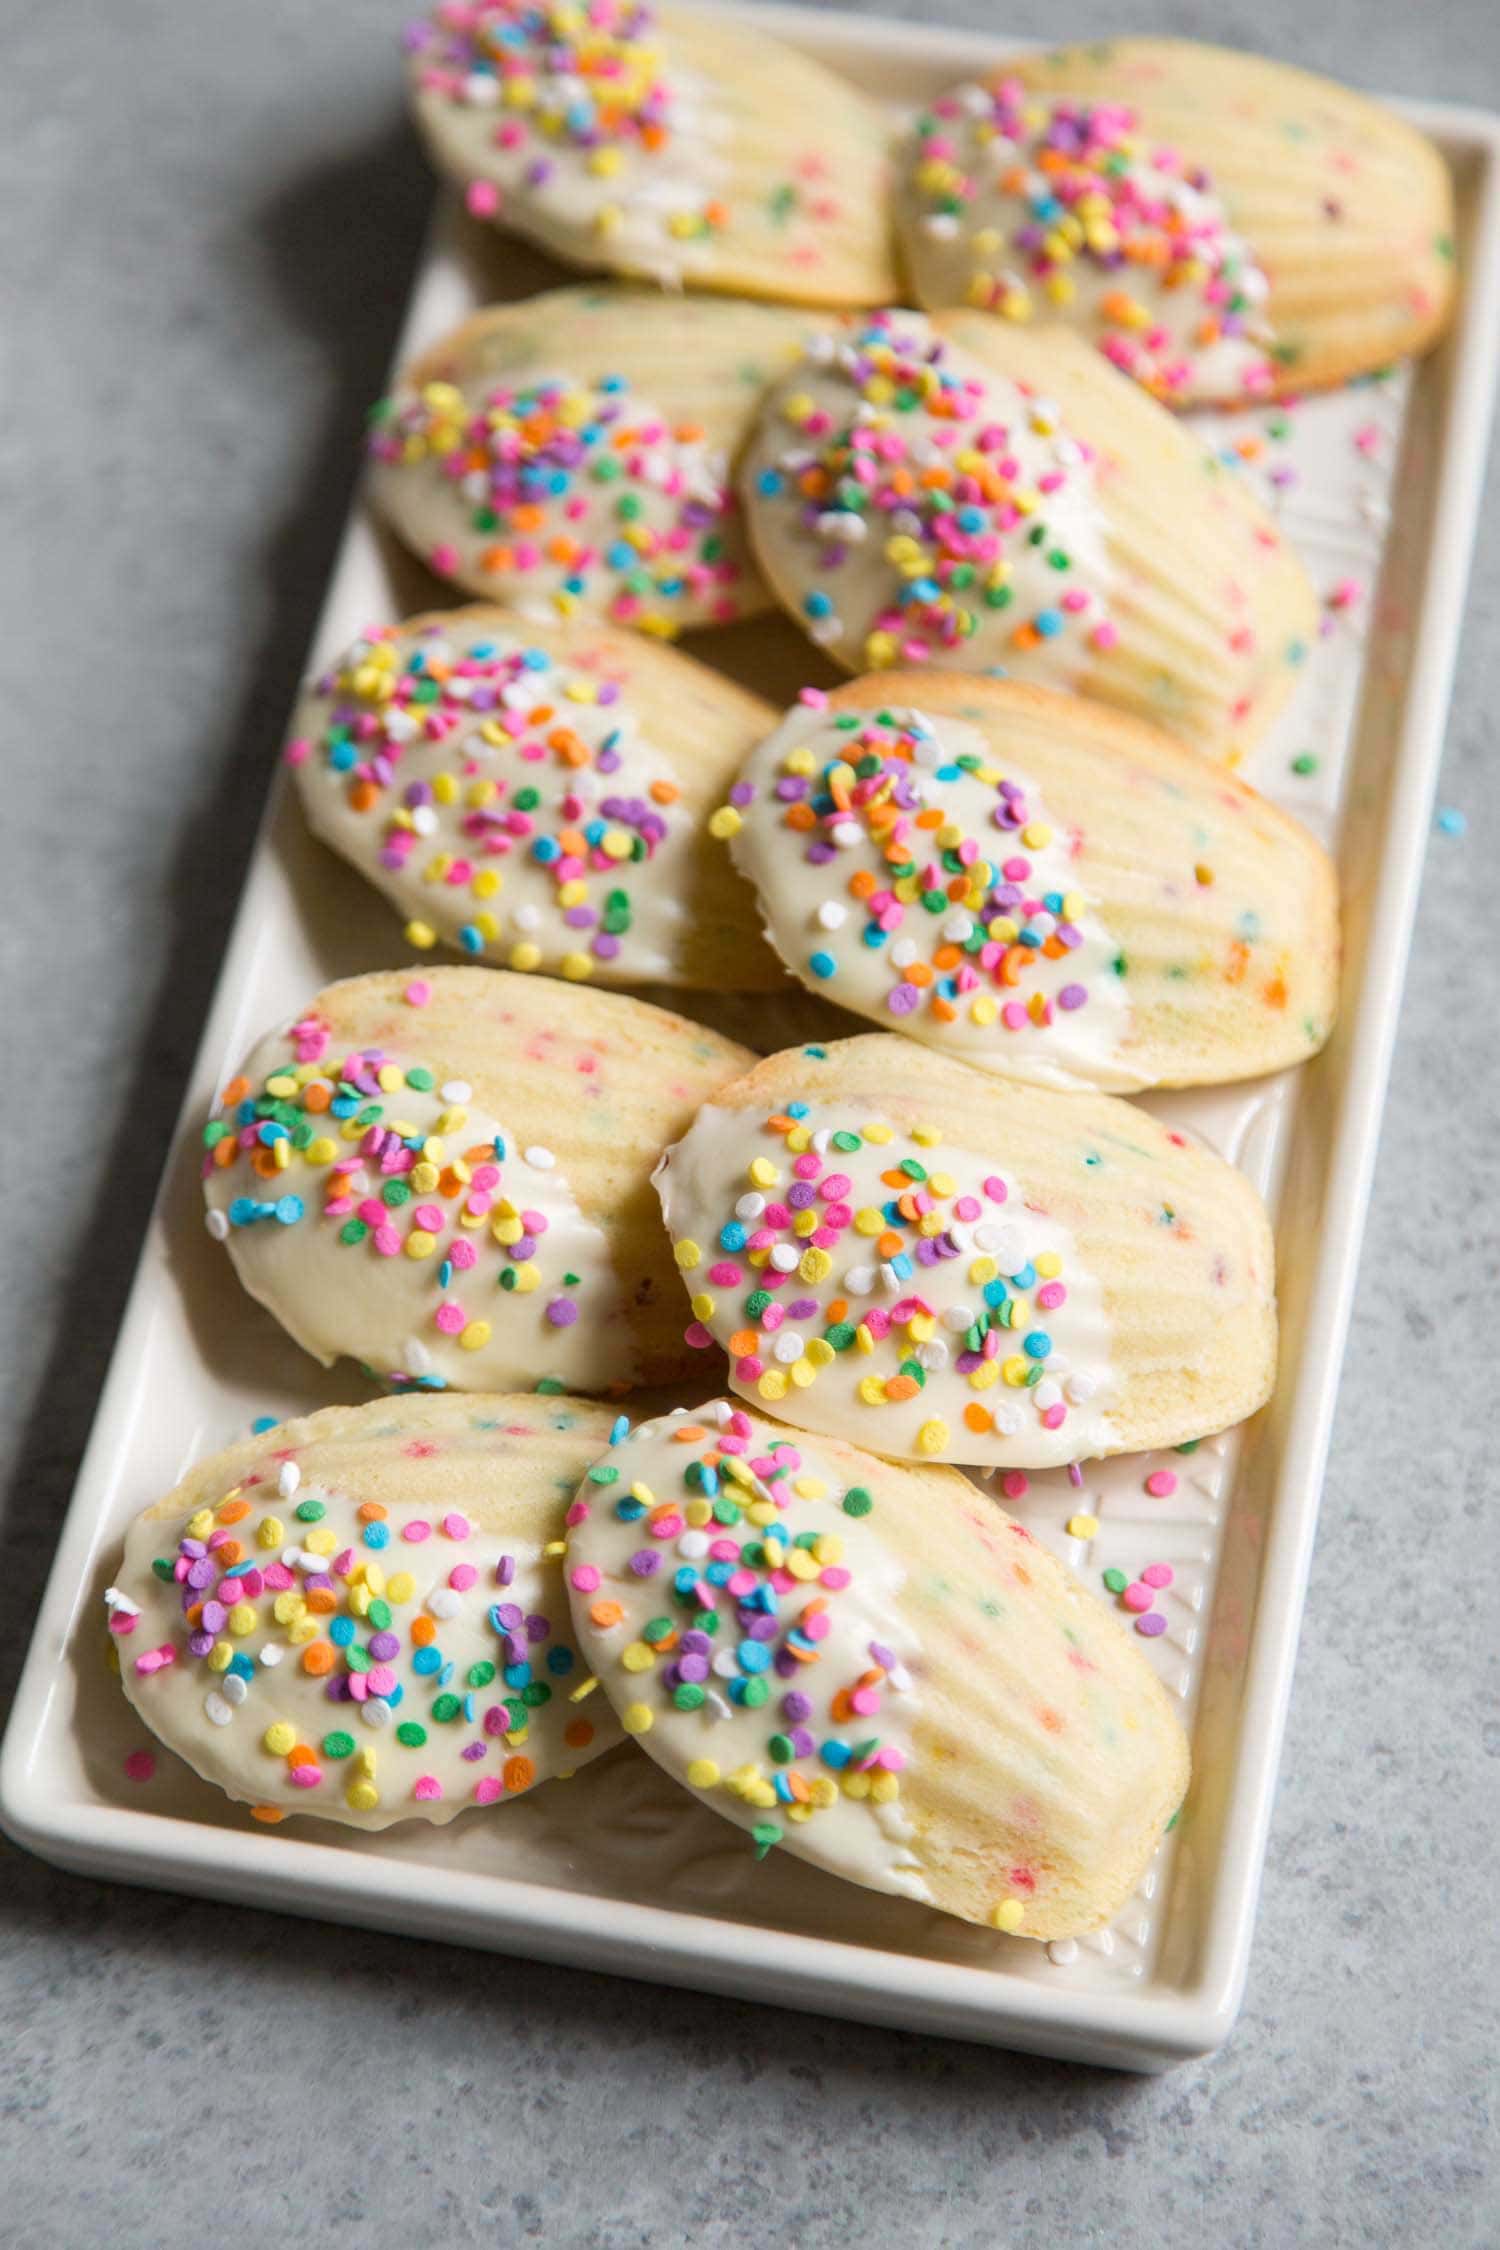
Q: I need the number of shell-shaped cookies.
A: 10